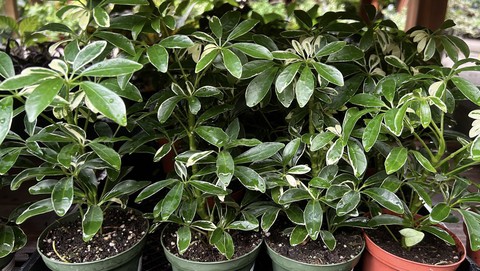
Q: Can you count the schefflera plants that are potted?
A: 4